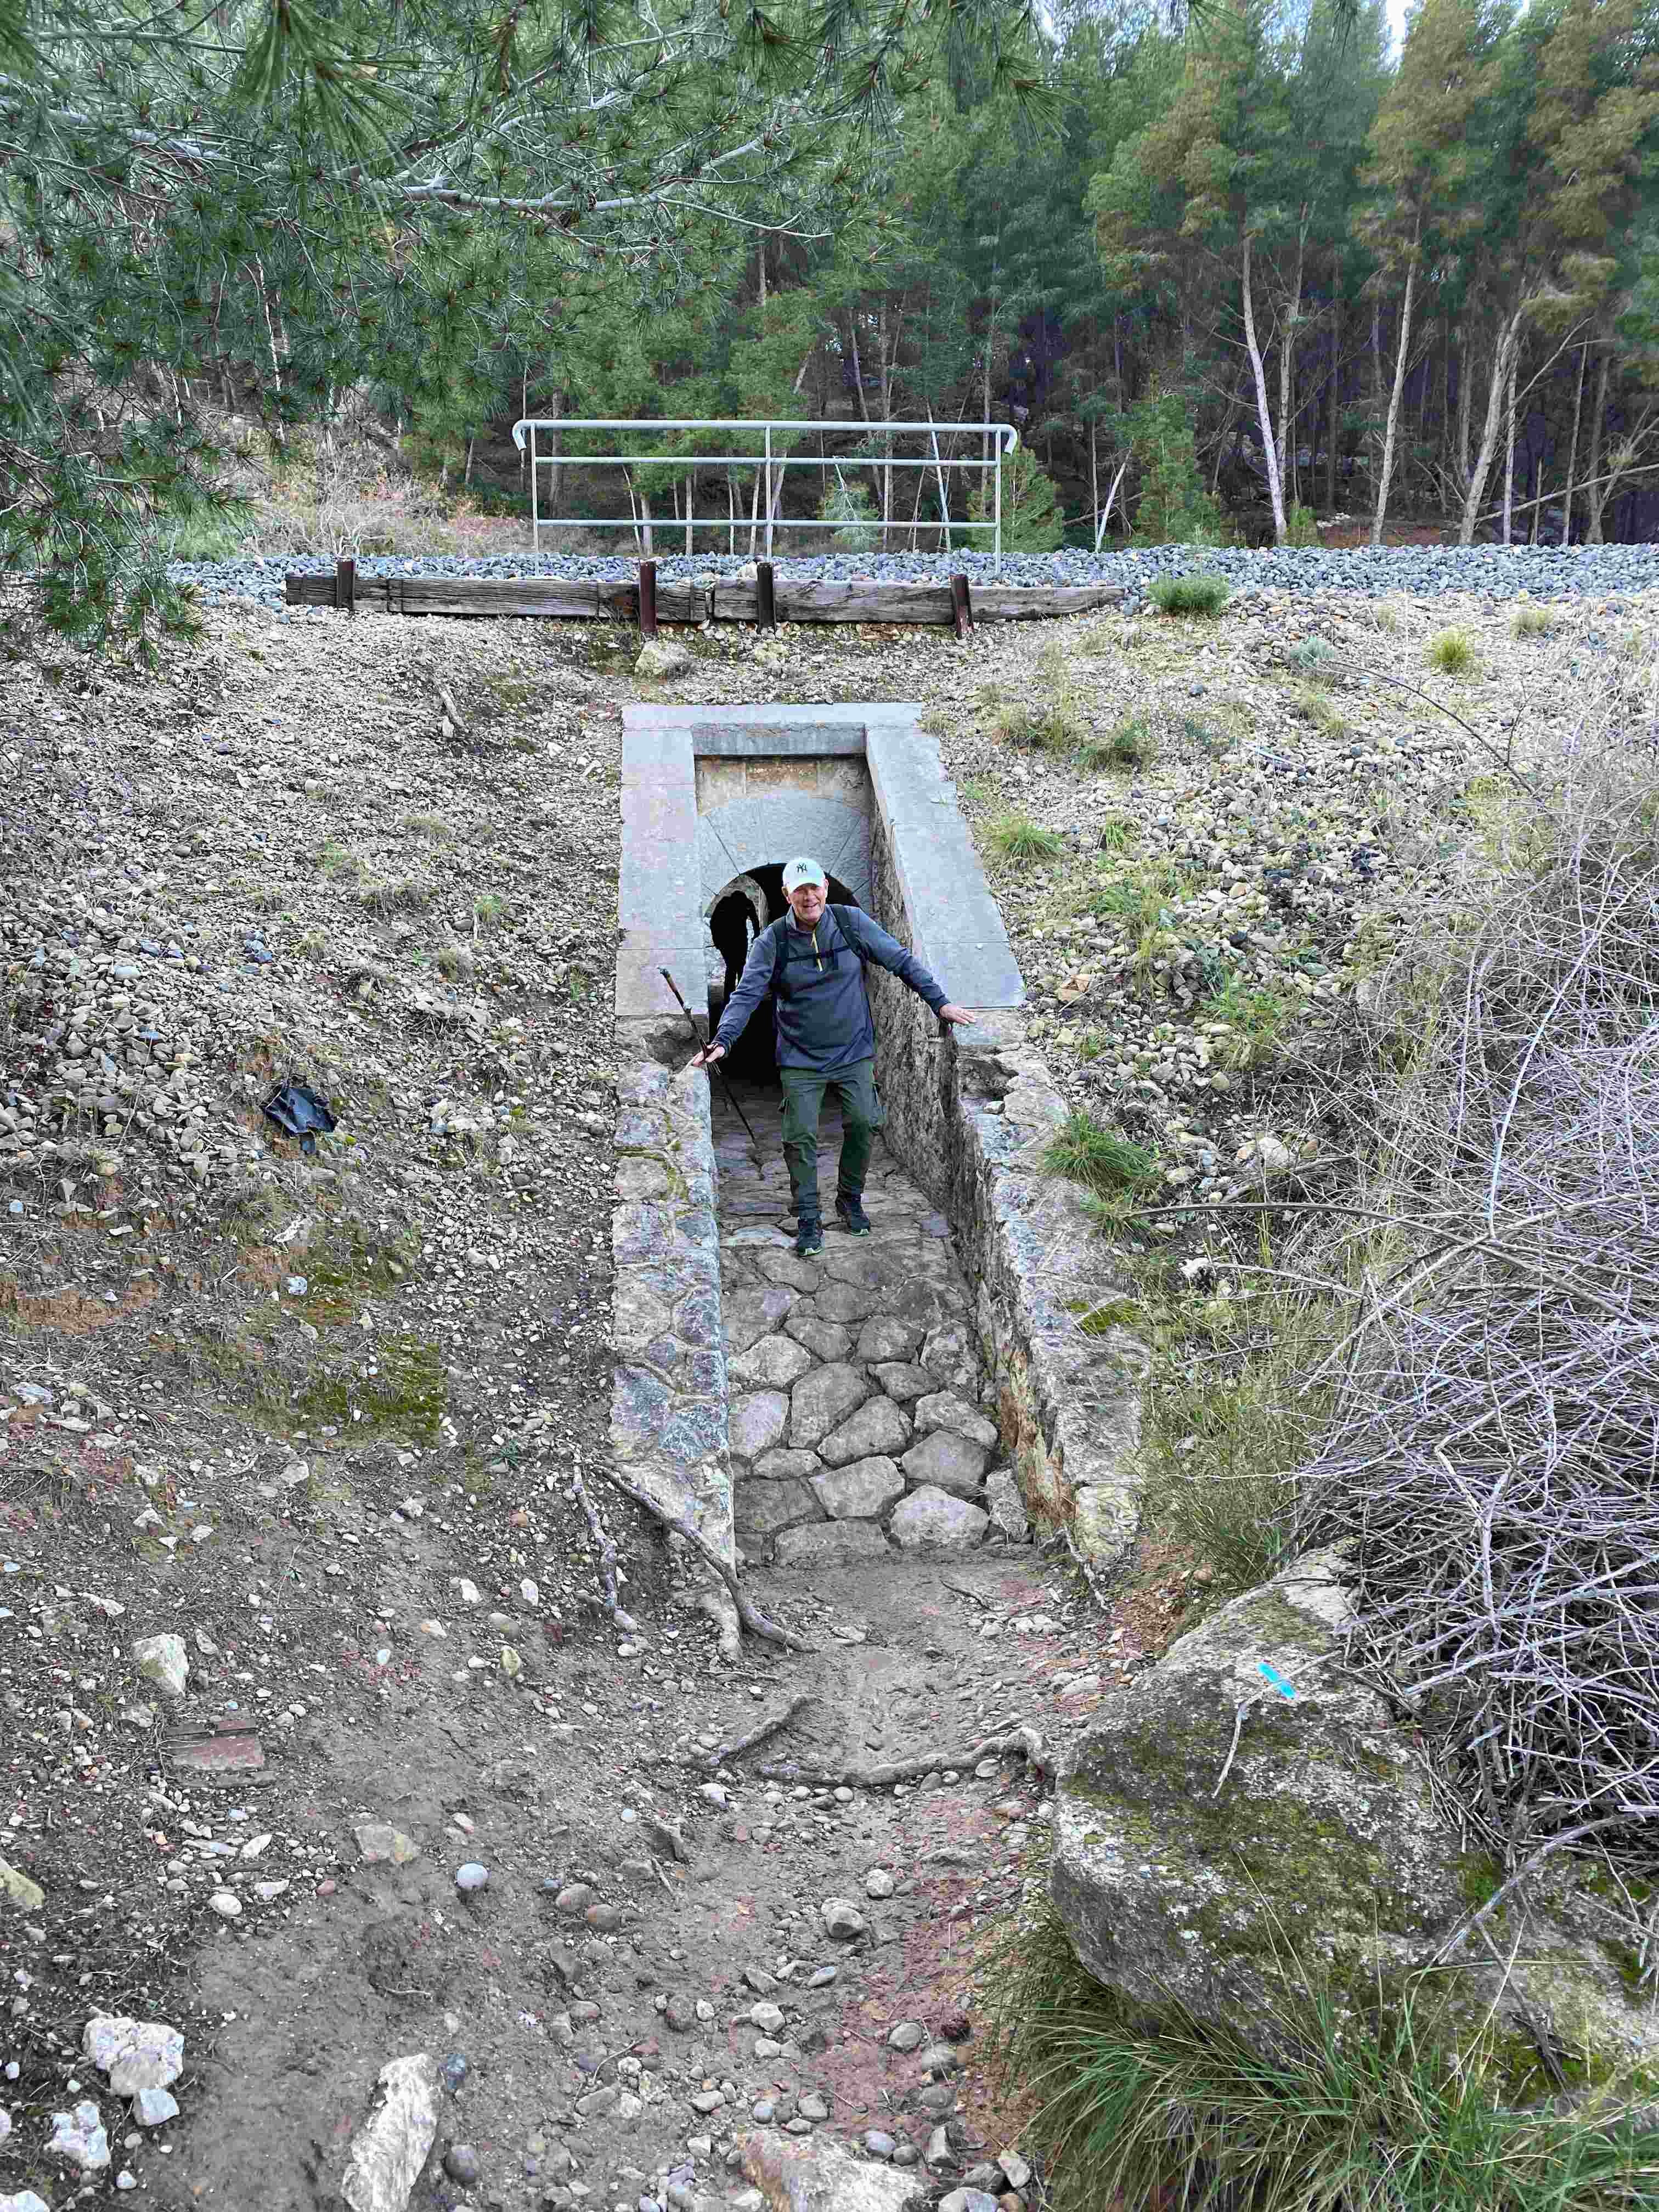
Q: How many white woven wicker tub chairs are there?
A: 0